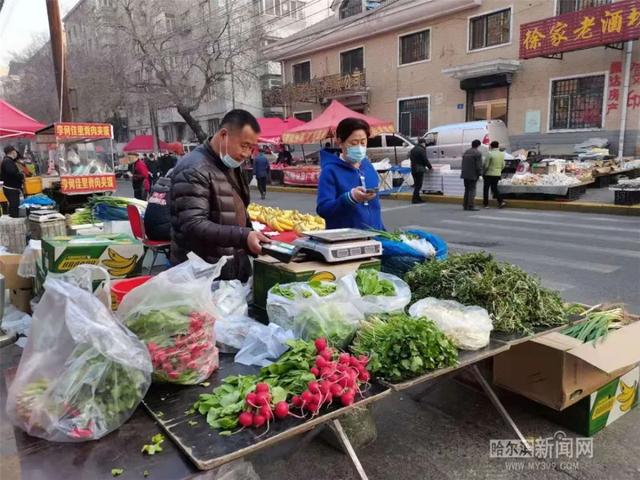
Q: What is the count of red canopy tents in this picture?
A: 4